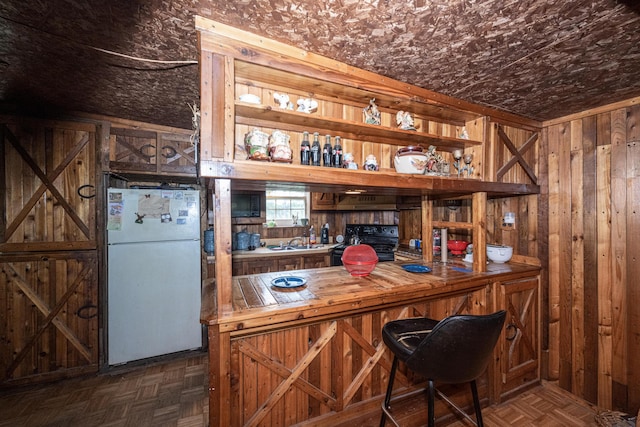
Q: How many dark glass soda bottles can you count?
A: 4